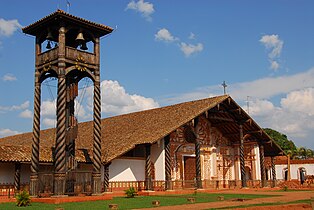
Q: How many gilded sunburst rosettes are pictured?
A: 2